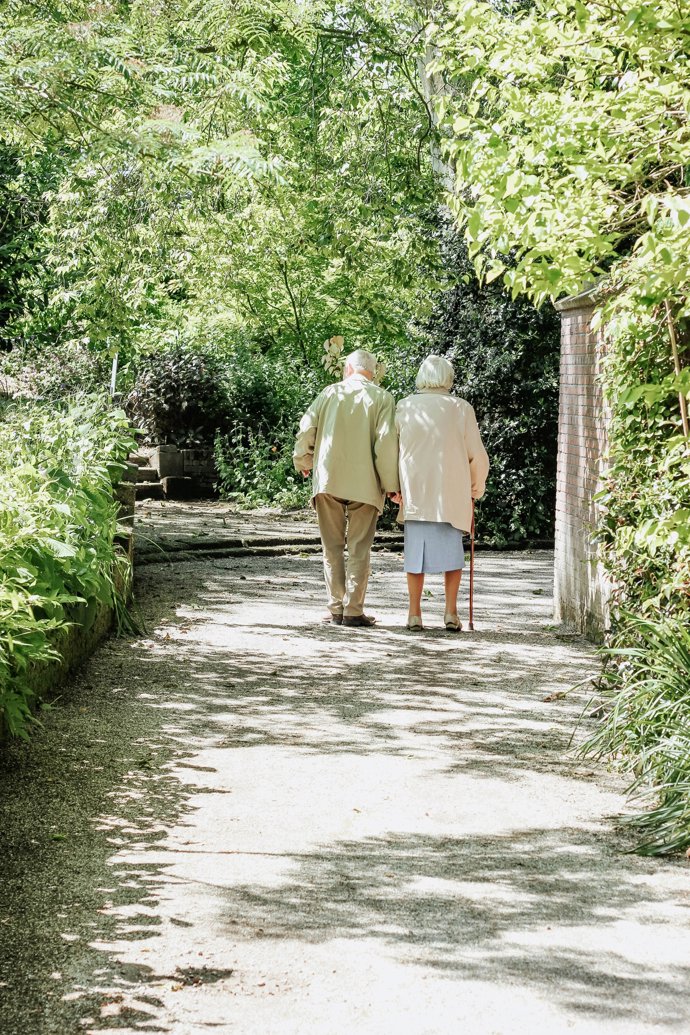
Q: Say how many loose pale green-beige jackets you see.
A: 1